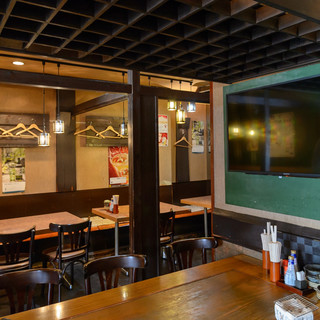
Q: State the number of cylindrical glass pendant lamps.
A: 6